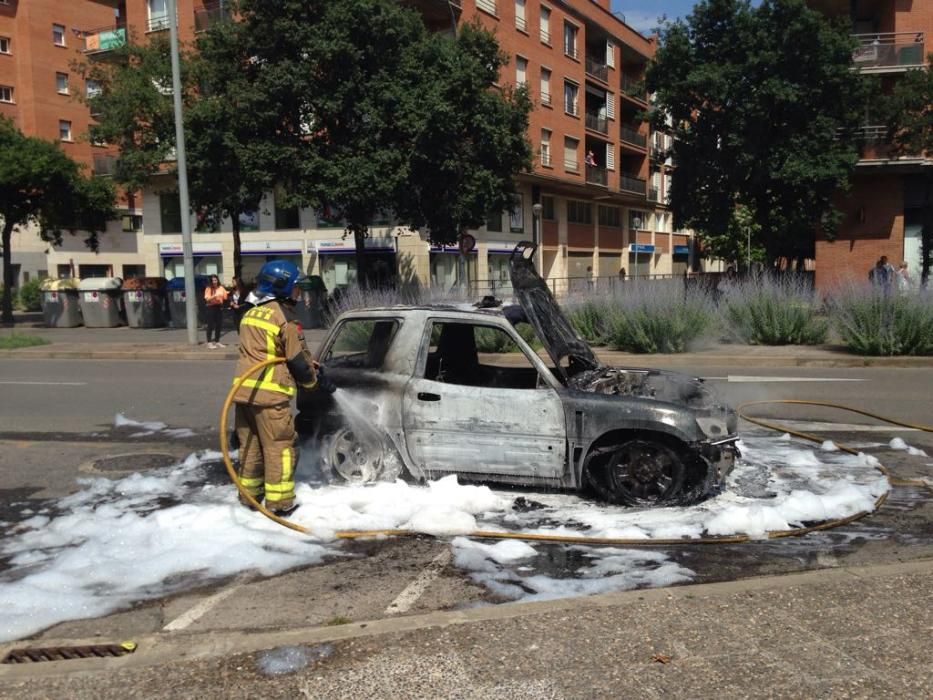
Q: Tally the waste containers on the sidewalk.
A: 5